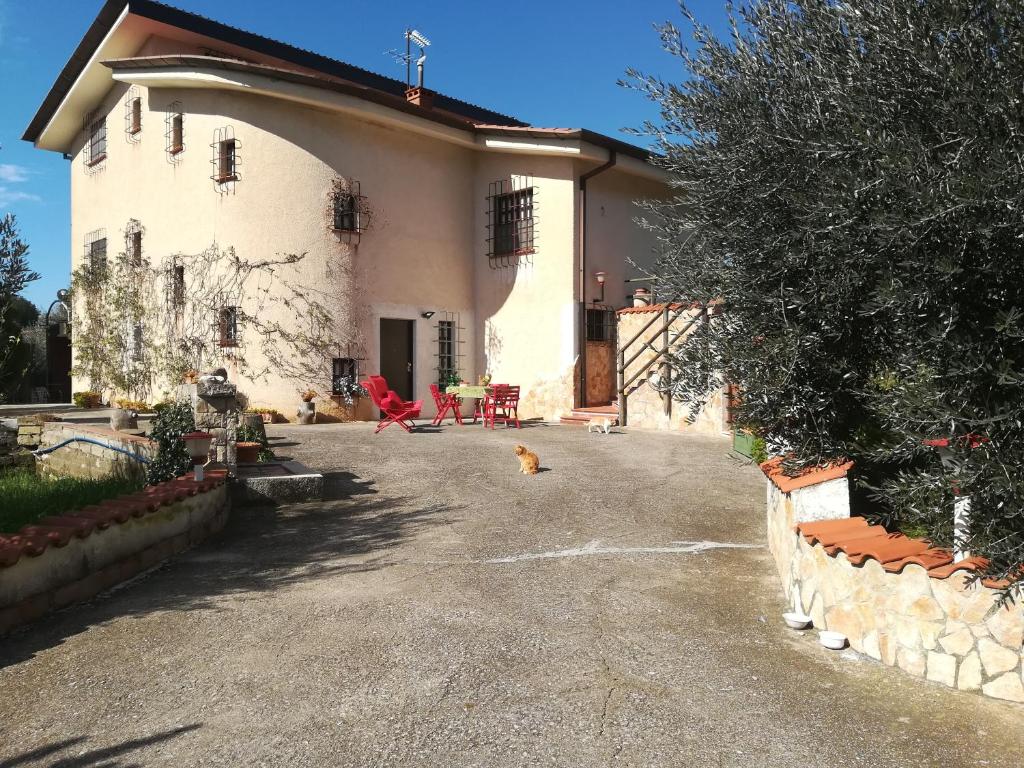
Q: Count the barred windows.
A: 13